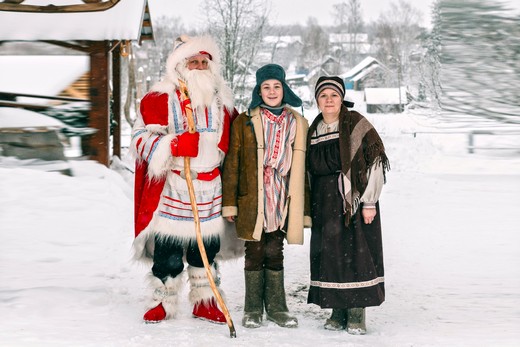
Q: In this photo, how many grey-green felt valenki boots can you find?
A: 4